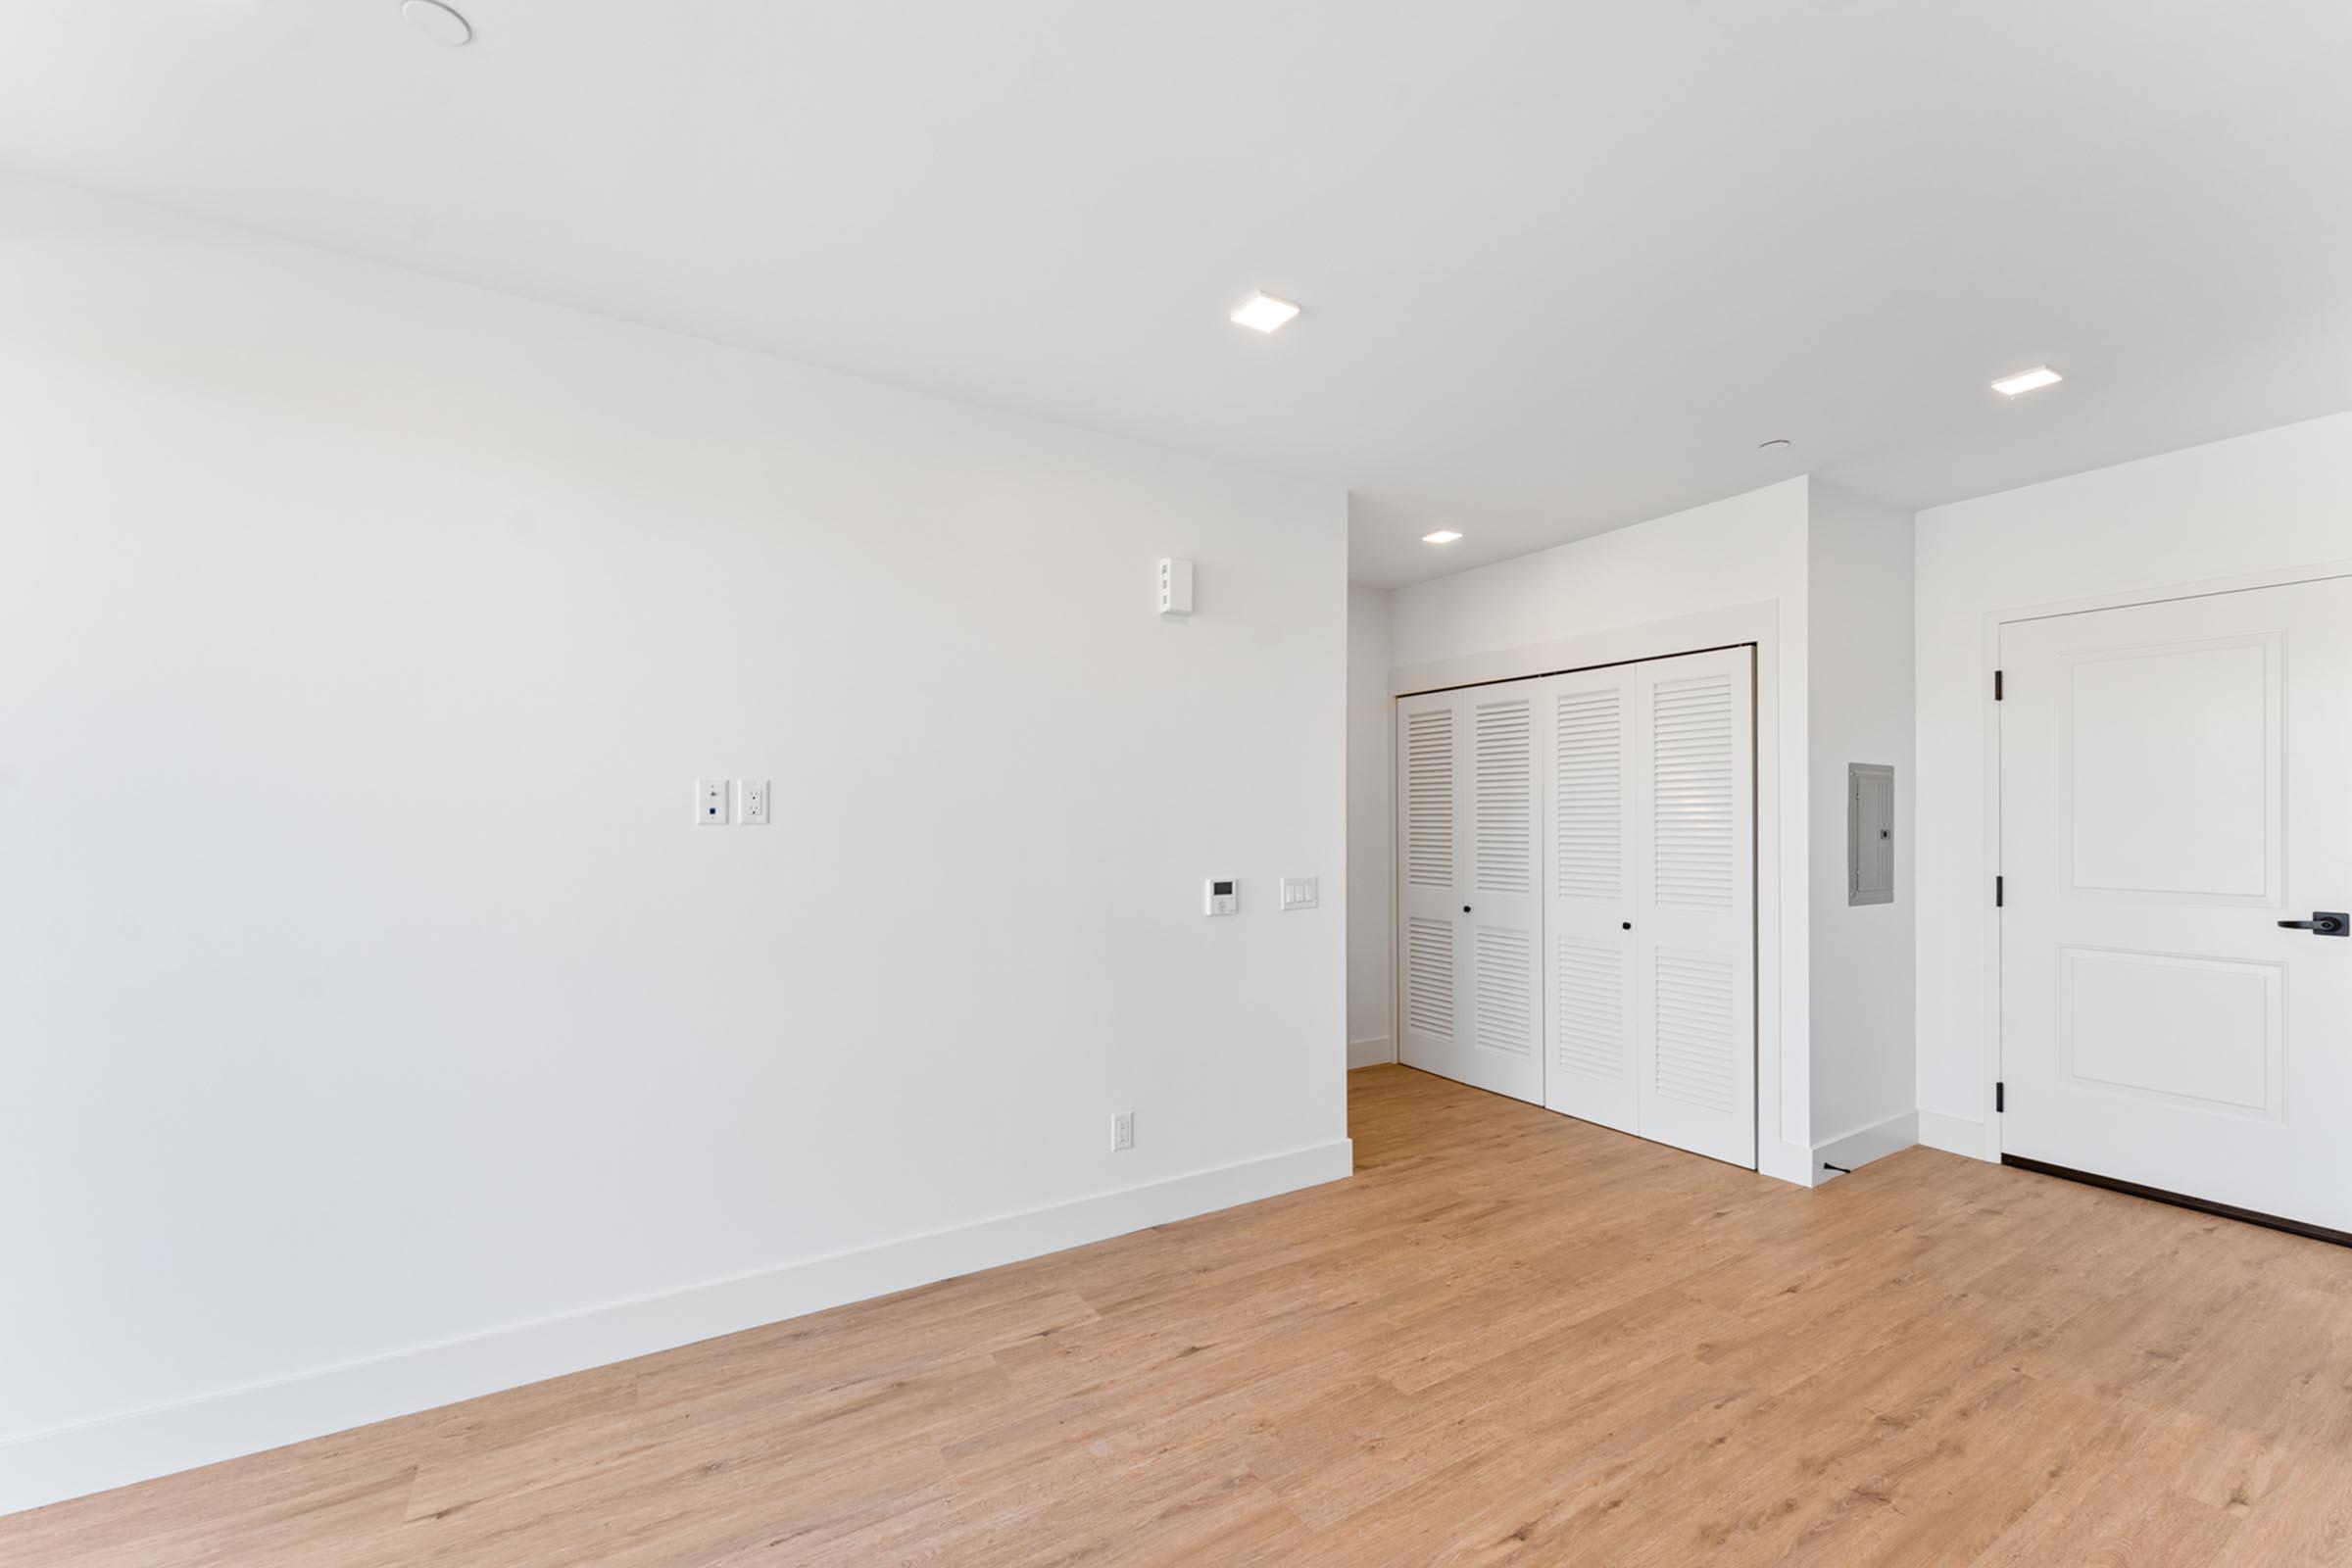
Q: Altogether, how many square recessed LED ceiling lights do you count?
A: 3